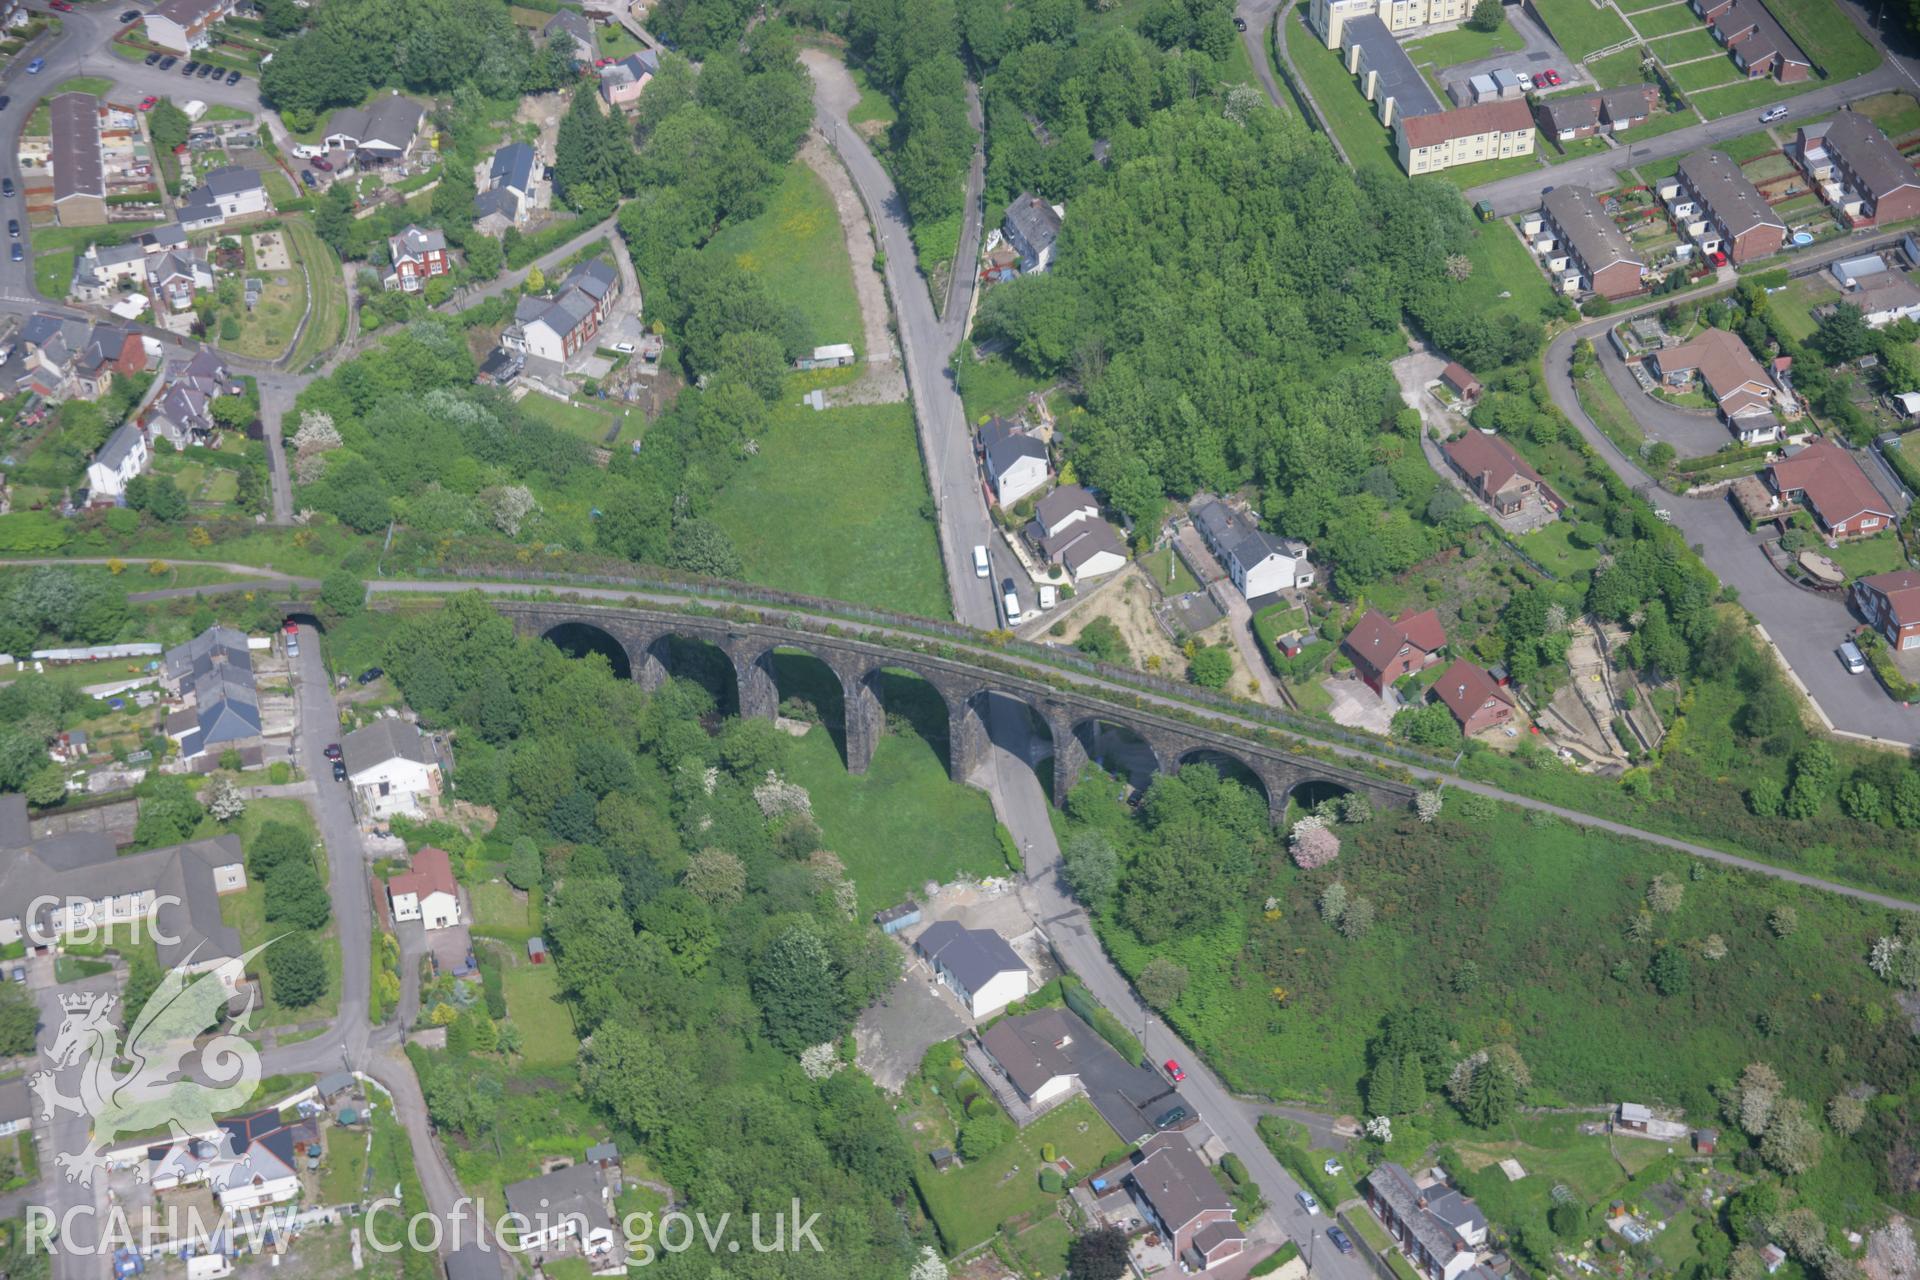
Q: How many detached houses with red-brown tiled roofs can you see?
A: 7